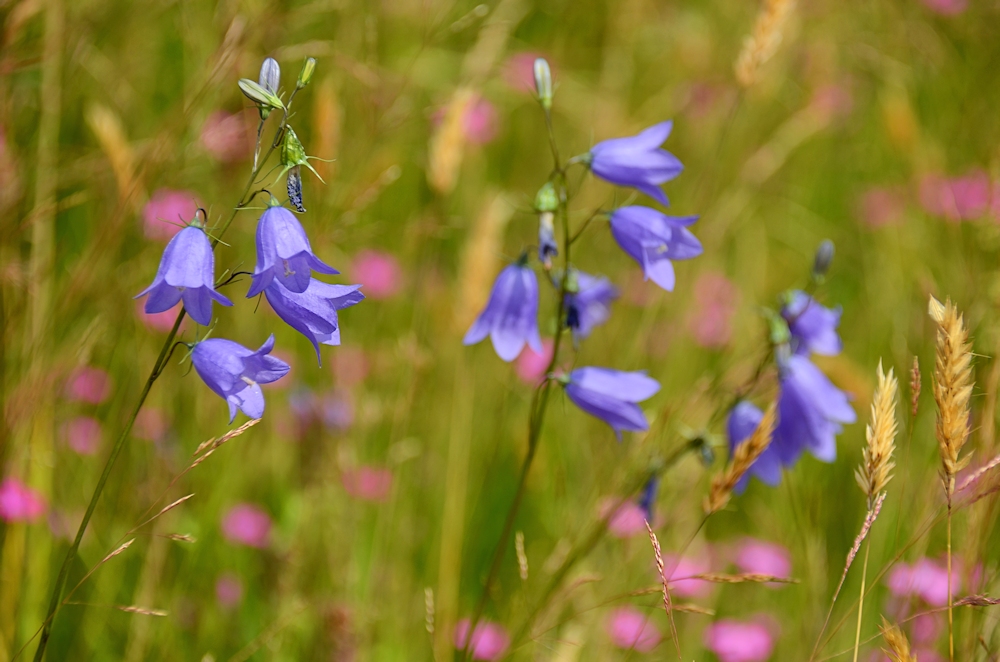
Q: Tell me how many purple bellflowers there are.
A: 12